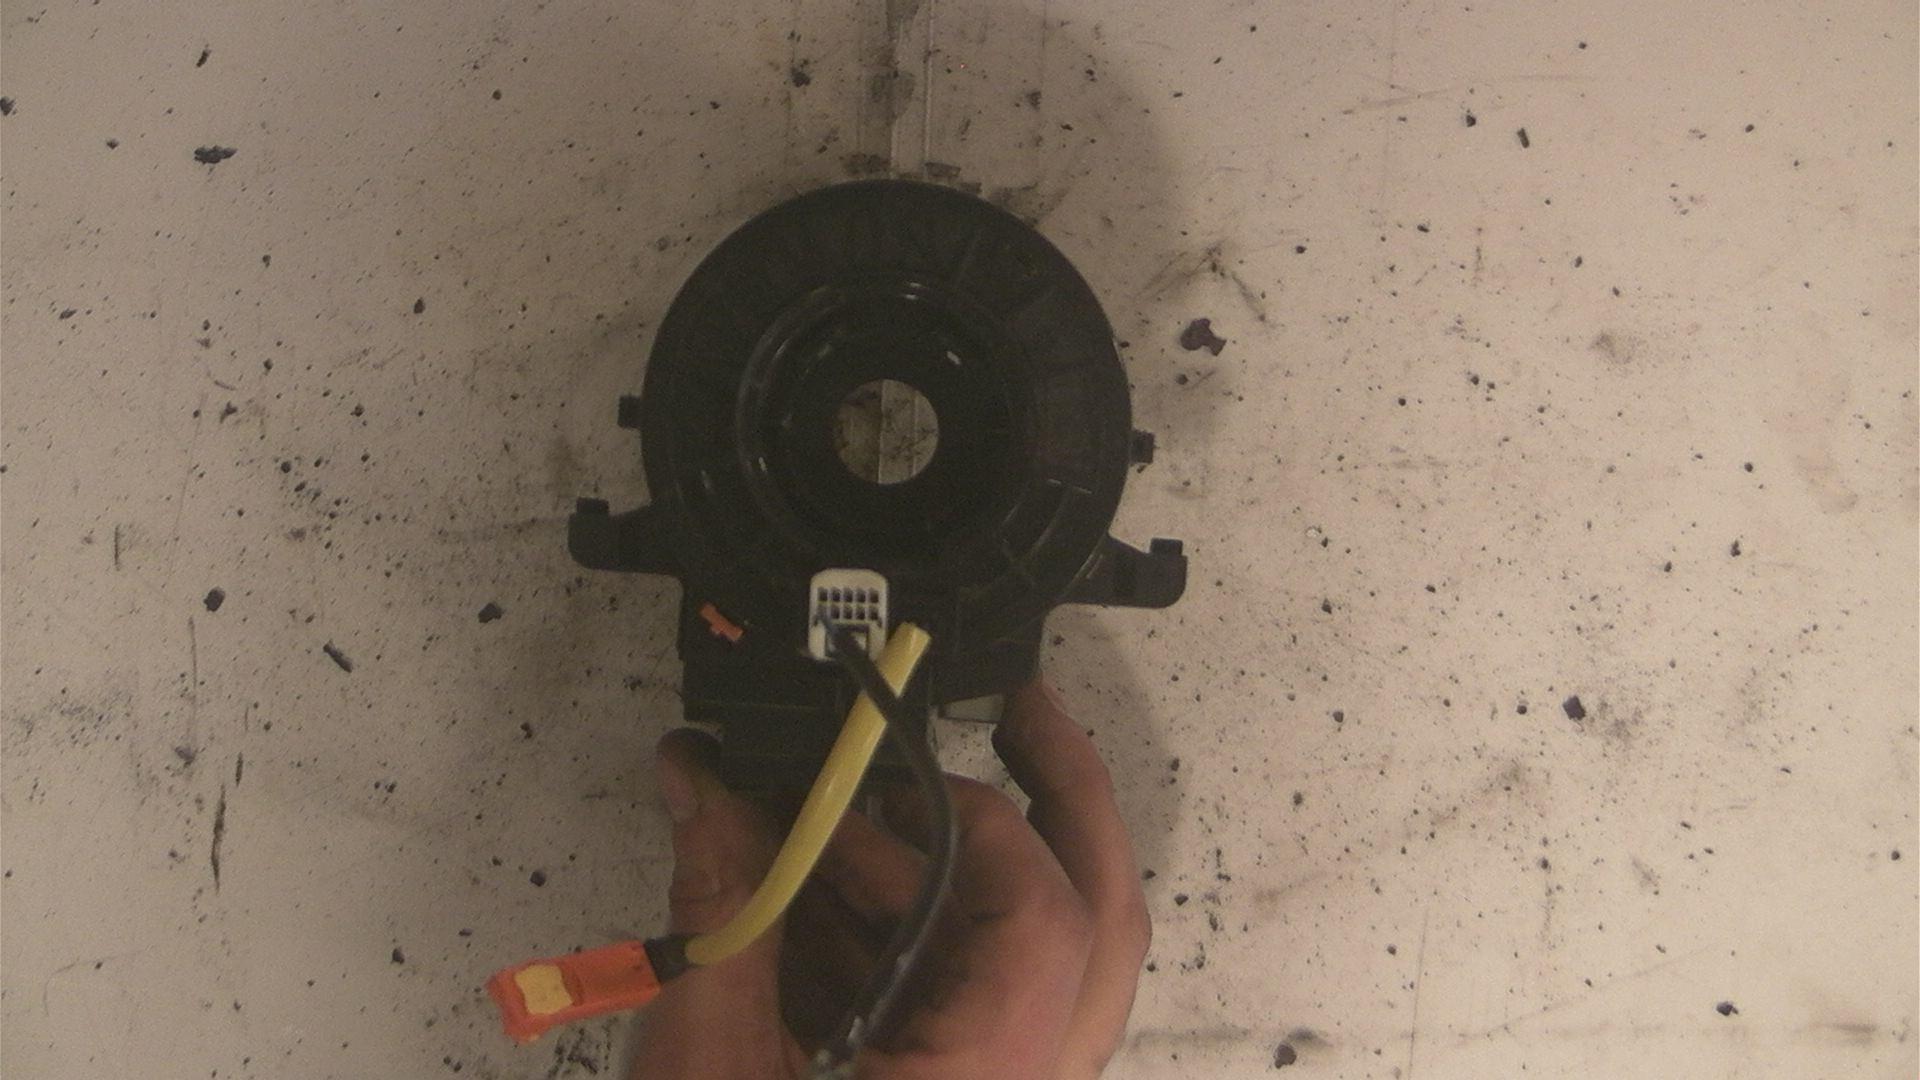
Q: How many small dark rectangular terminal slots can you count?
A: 10